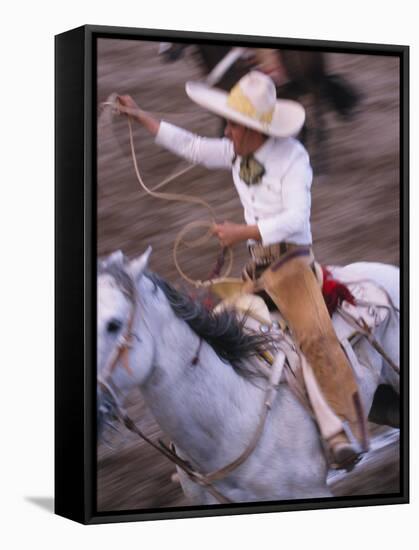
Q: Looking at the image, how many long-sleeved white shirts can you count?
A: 1